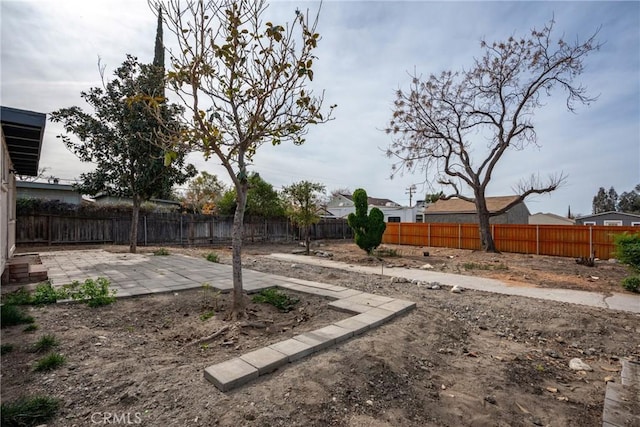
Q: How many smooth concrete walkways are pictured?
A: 1